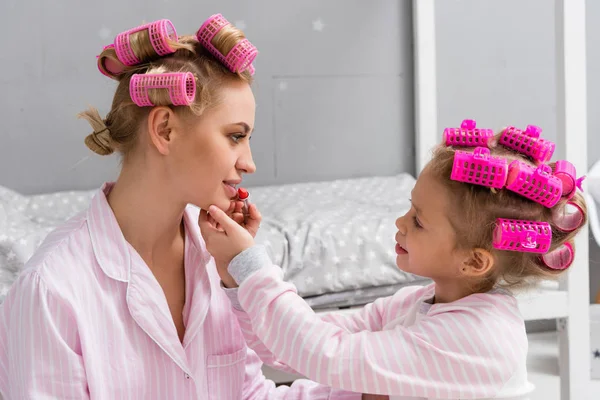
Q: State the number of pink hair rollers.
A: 12